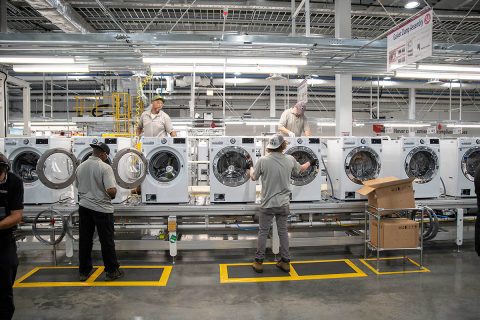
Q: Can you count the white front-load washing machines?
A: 8